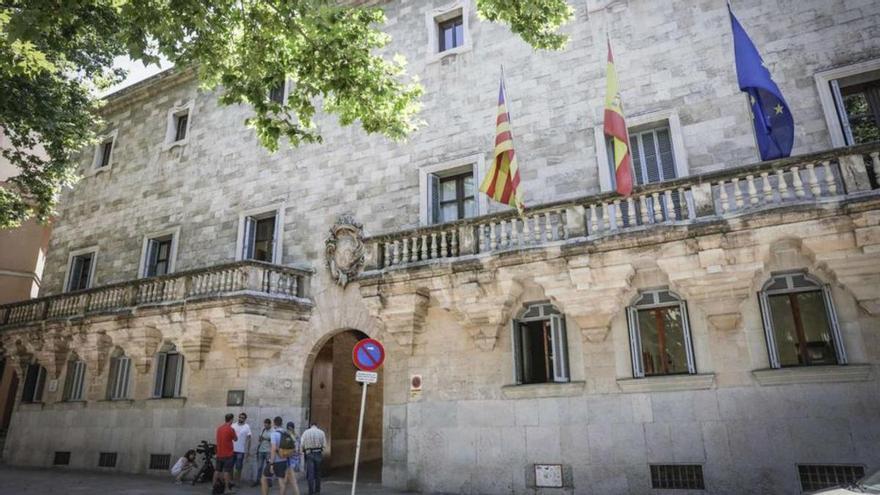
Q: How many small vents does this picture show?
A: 5